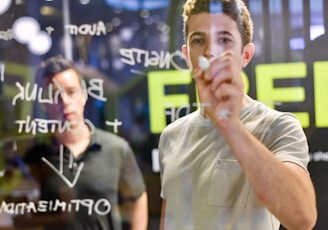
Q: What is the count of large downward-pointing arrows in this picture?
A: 1